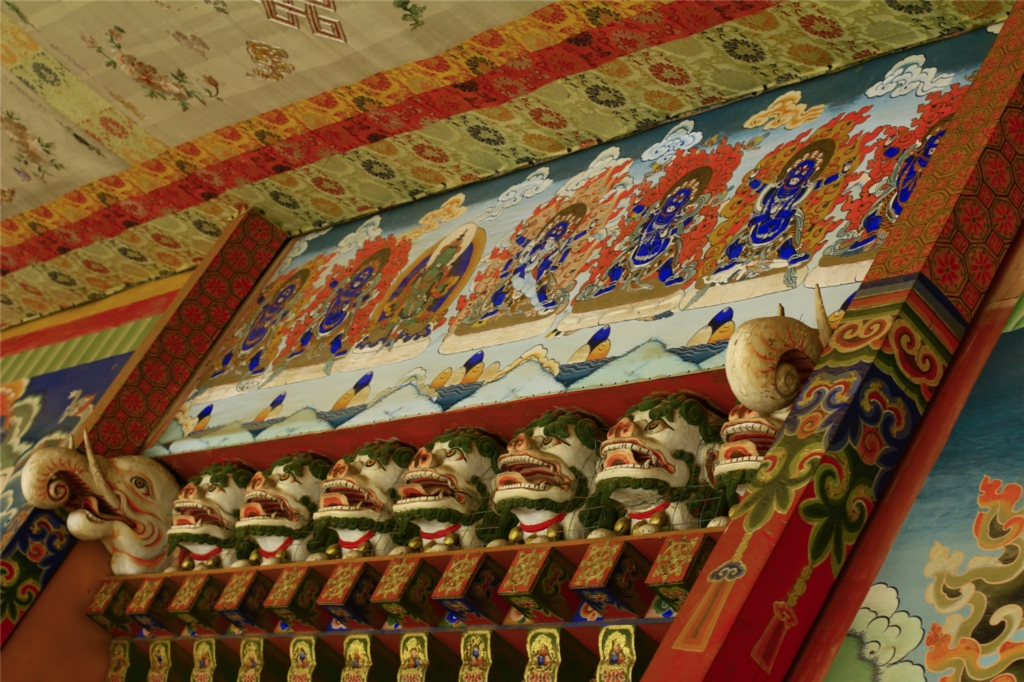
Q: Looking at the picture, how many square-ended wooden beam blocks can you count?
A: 11